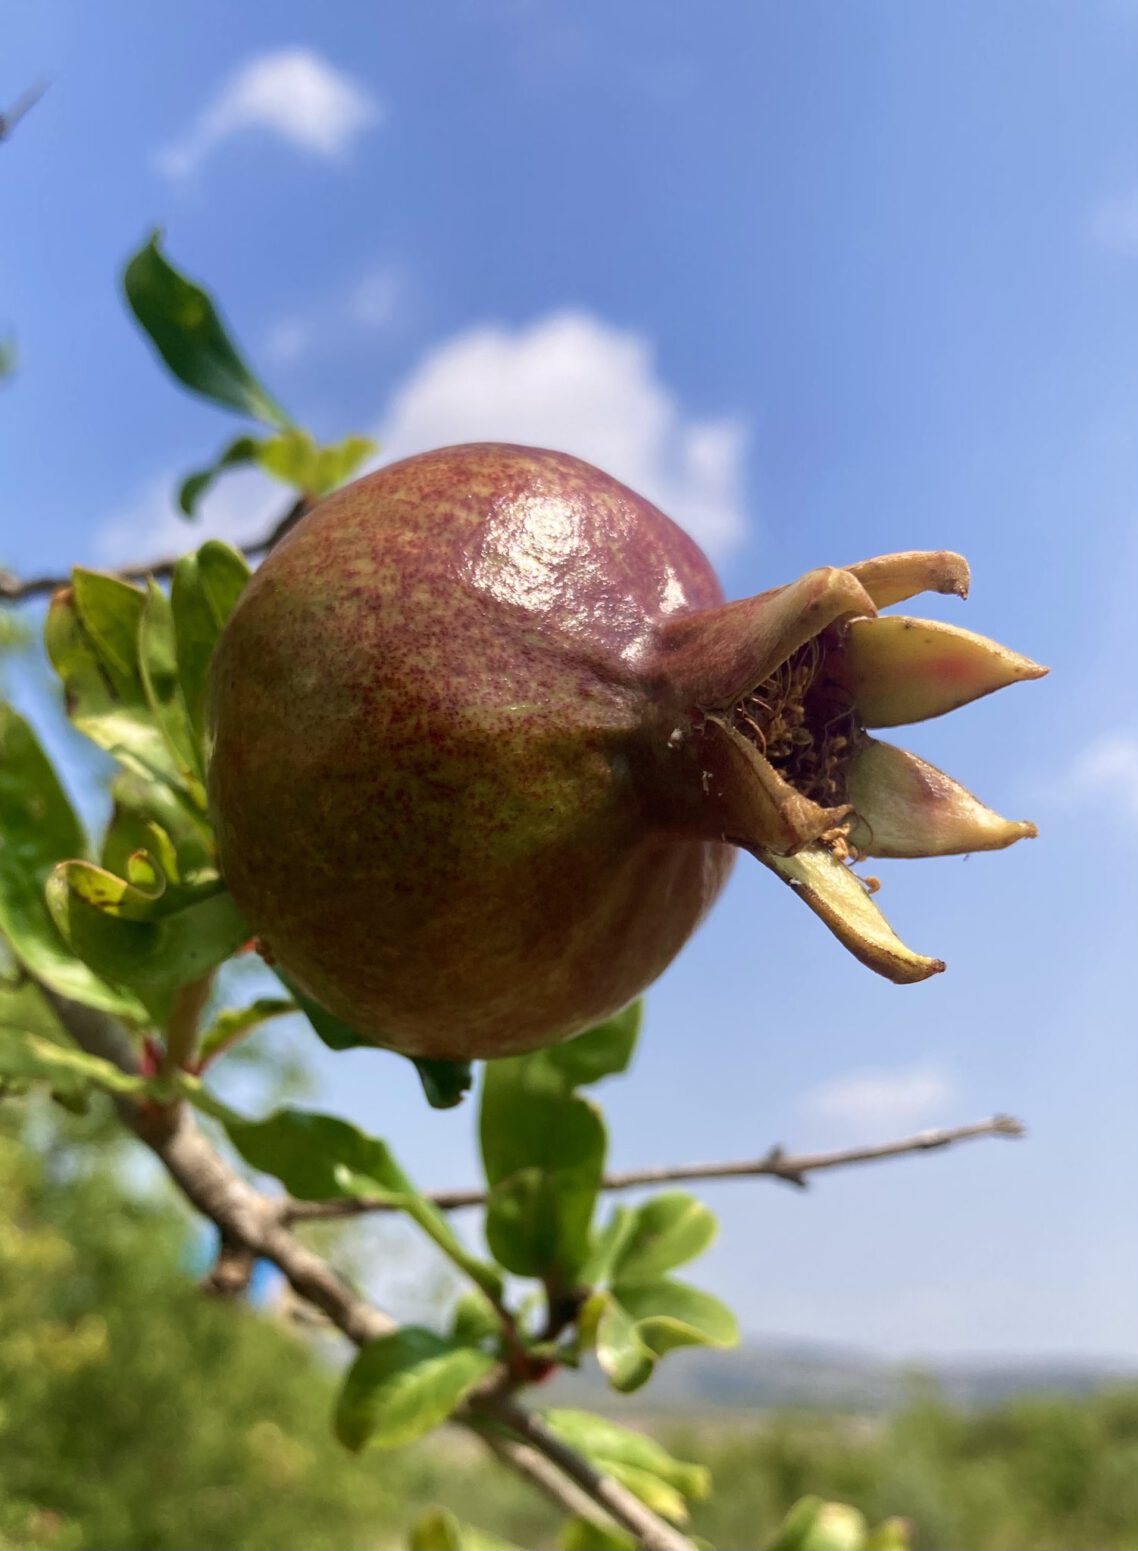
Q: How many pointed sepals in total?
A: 6